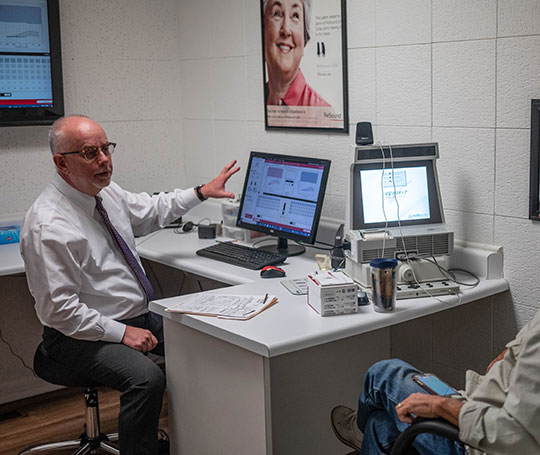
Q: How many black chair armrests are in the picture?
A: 1